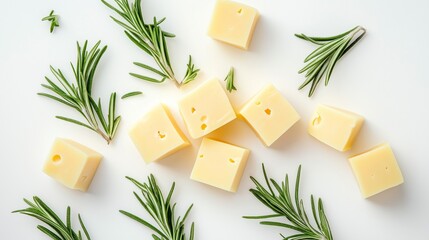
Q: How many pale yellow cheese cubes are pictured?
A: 8